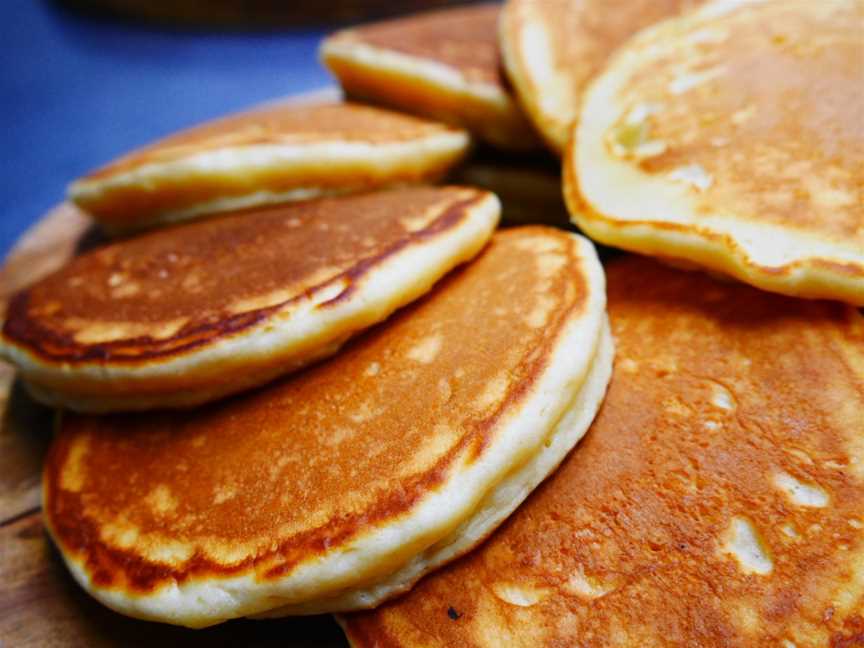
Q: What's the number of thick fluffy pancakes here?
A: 7